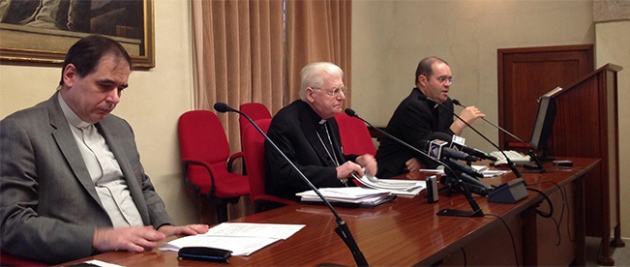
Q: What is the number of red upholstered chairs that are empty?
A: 2